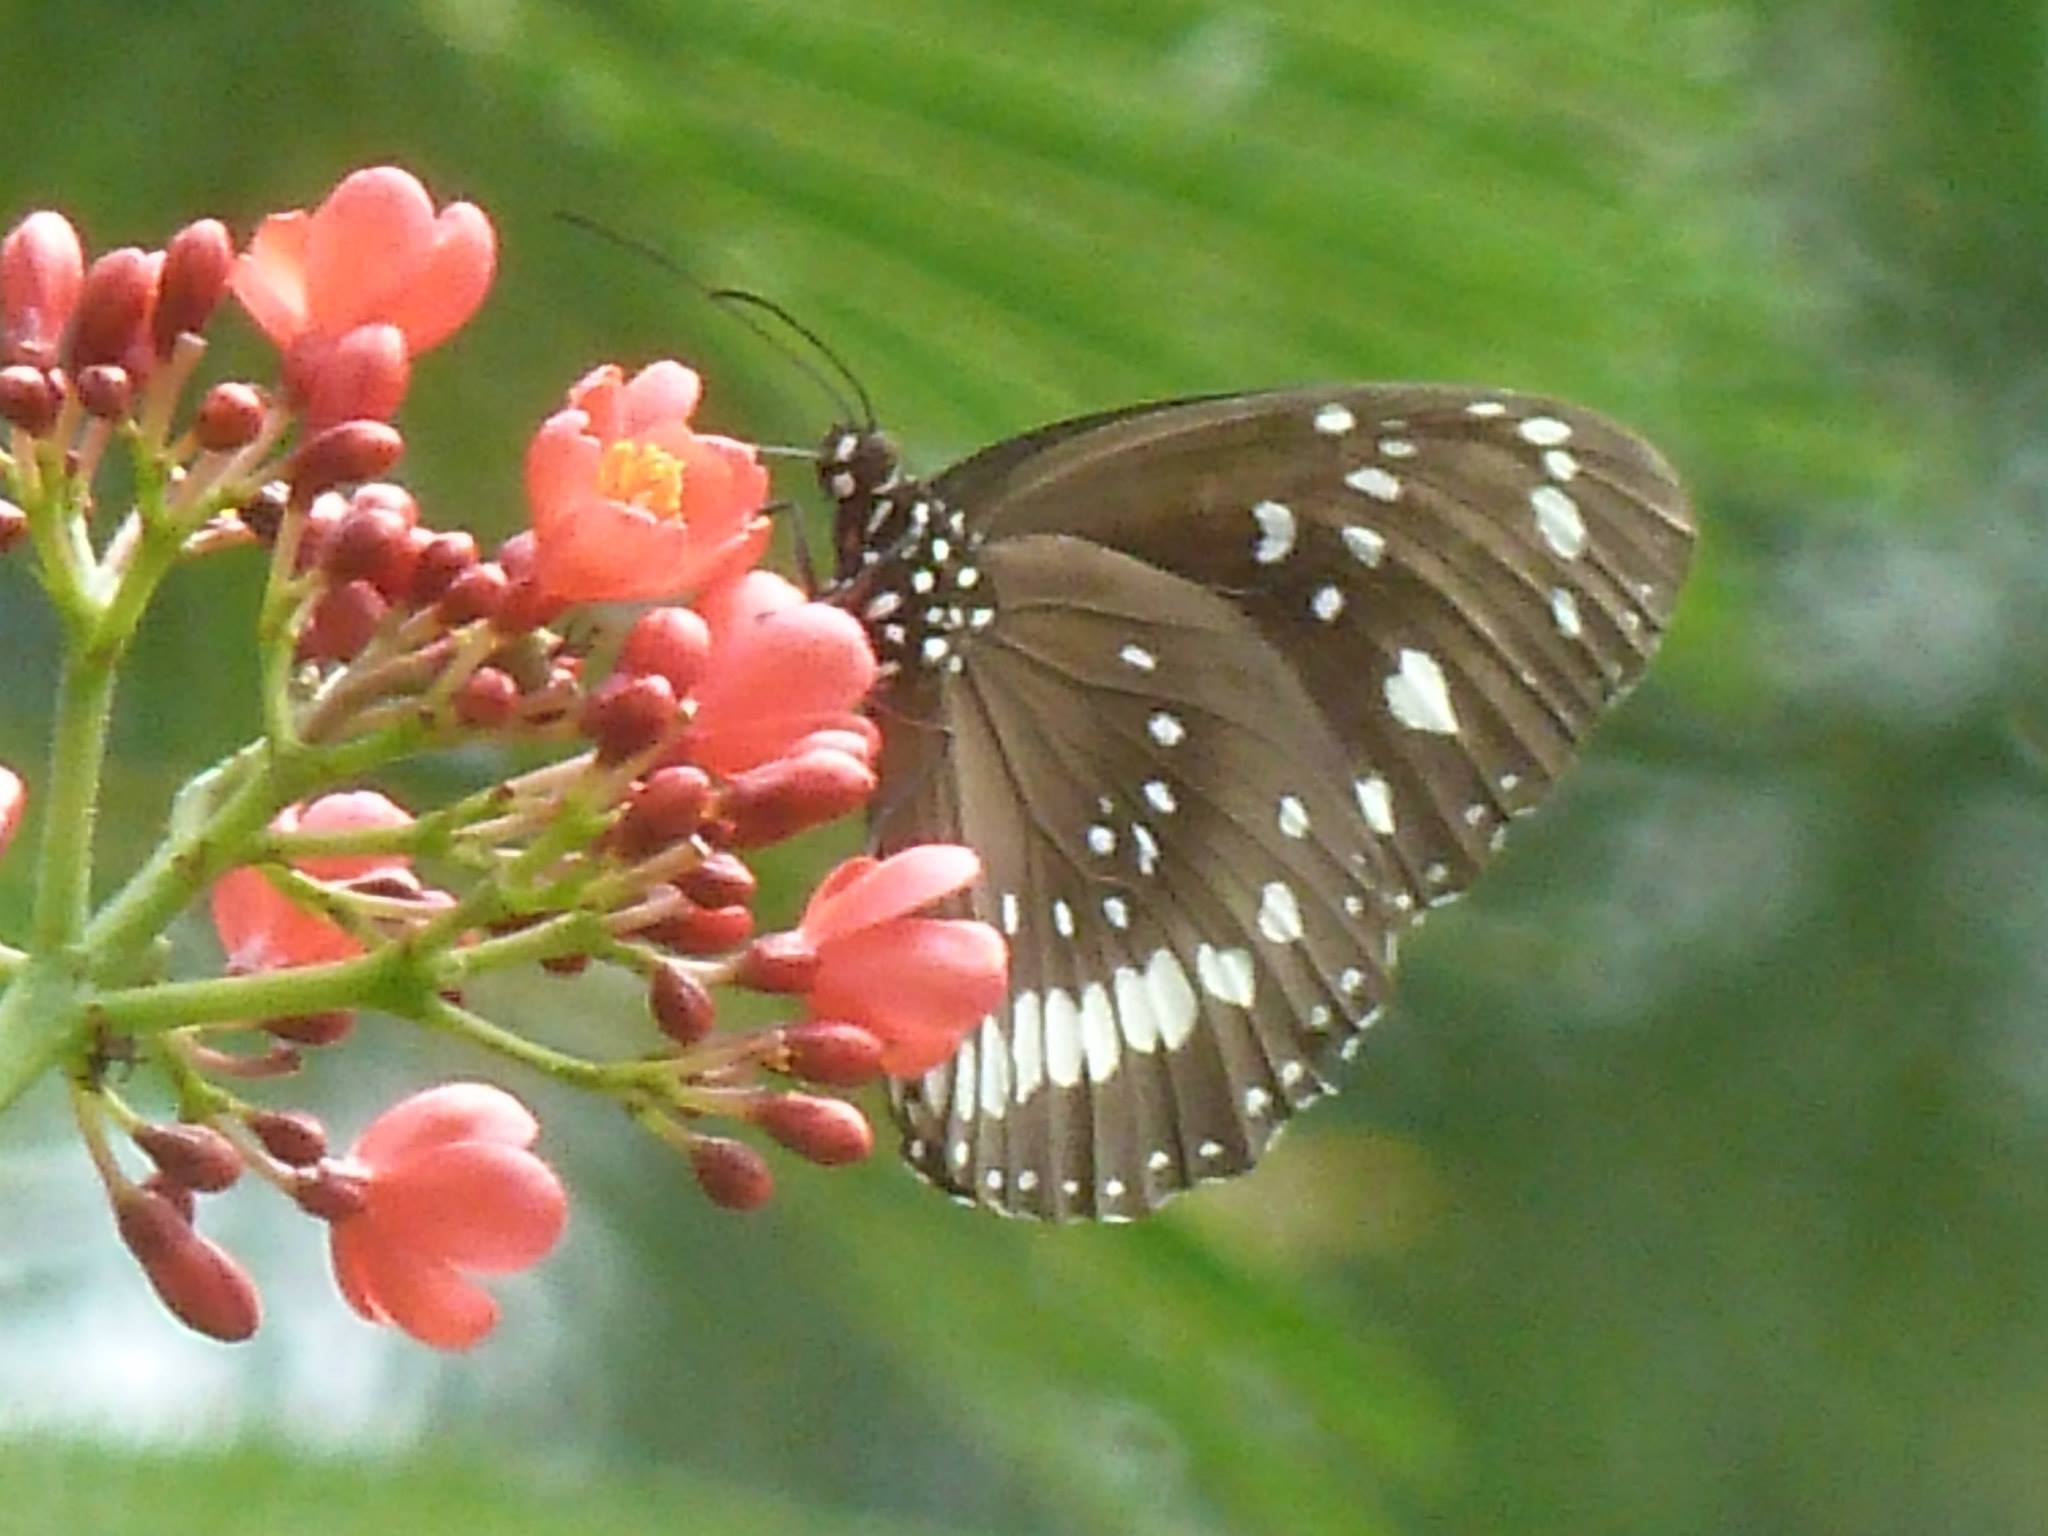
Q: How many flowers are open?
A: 6